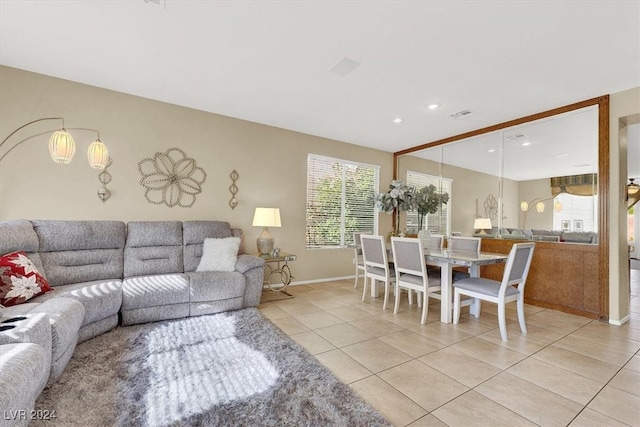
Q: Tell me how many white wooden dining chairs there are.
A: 6